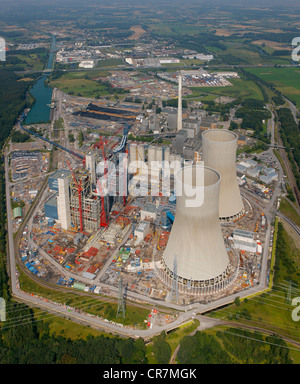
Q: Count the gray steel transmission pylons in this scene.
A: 3